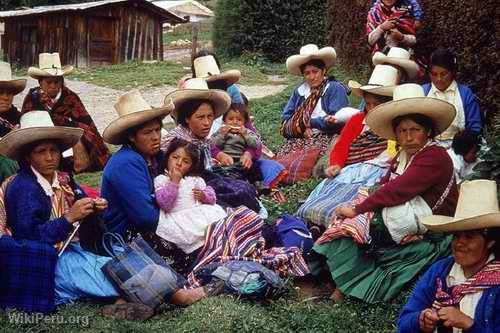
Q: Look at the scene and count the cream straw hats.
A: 11